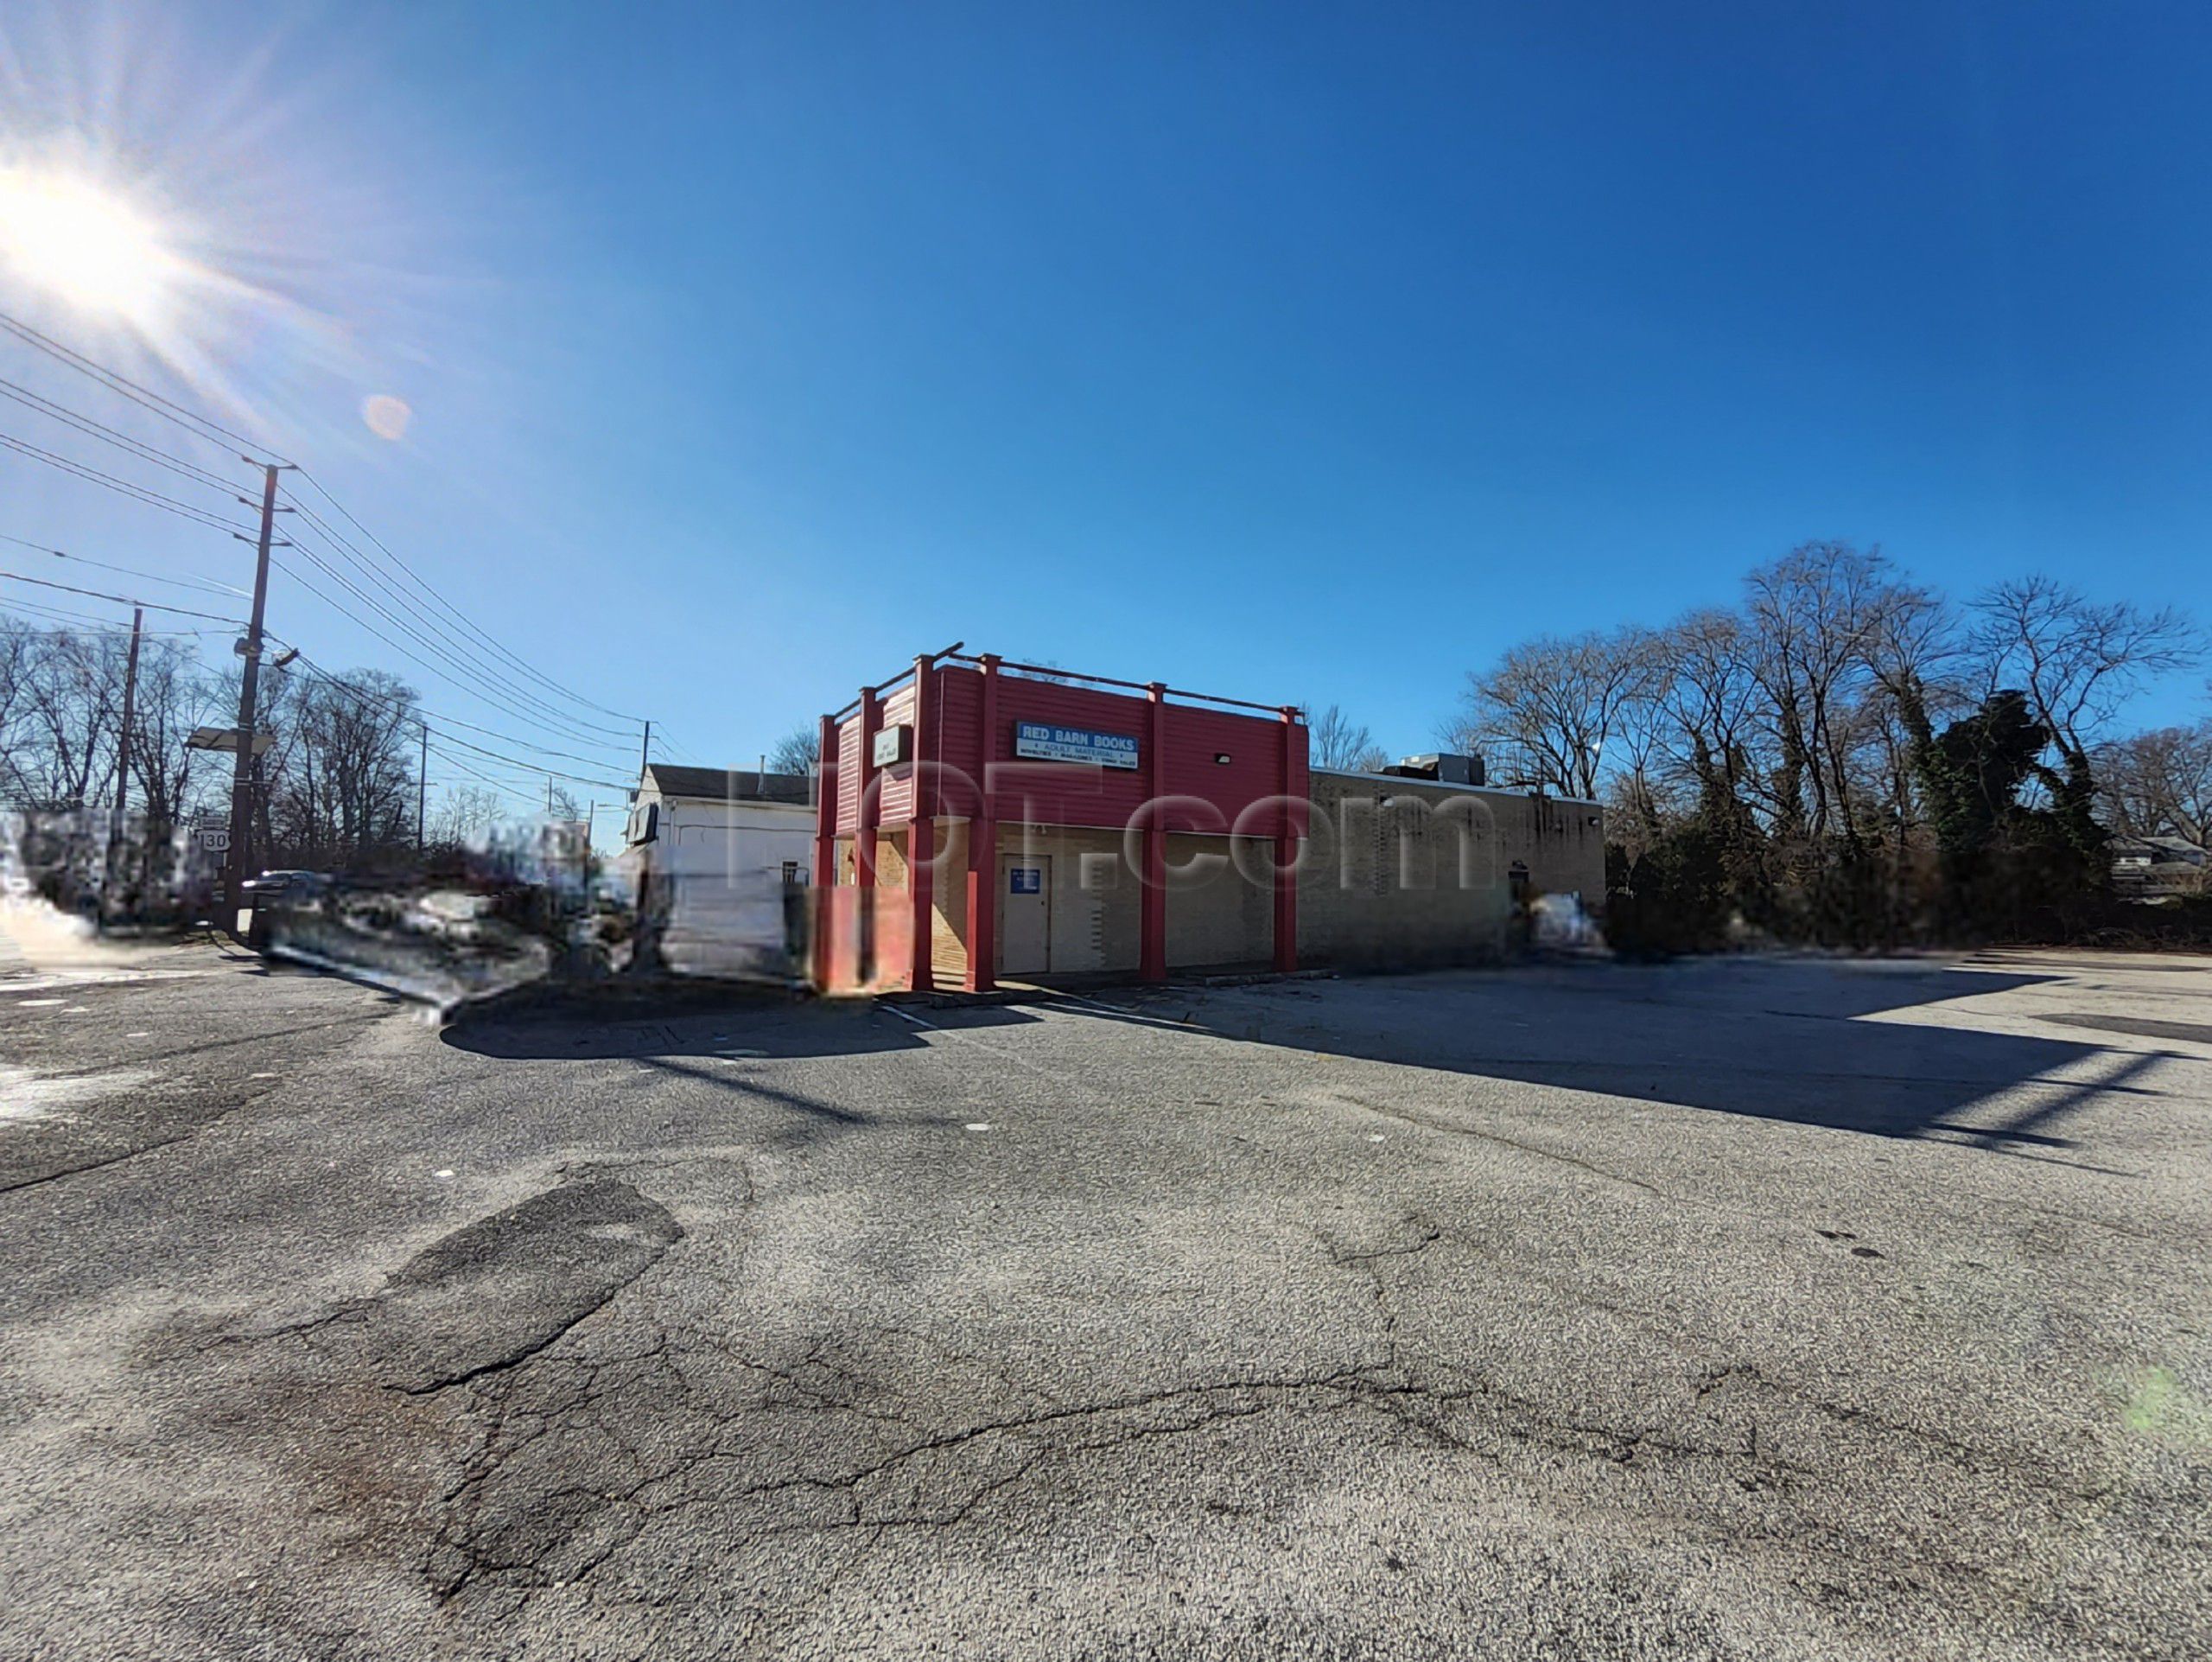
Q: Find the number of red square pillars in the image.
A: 6